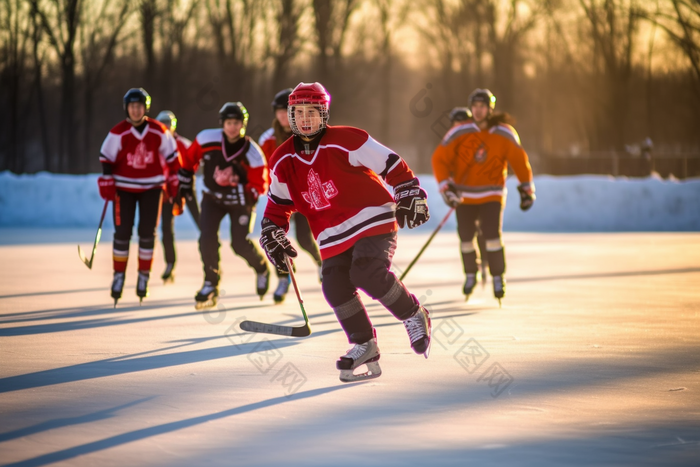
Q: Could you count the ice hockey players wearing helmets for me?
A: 7